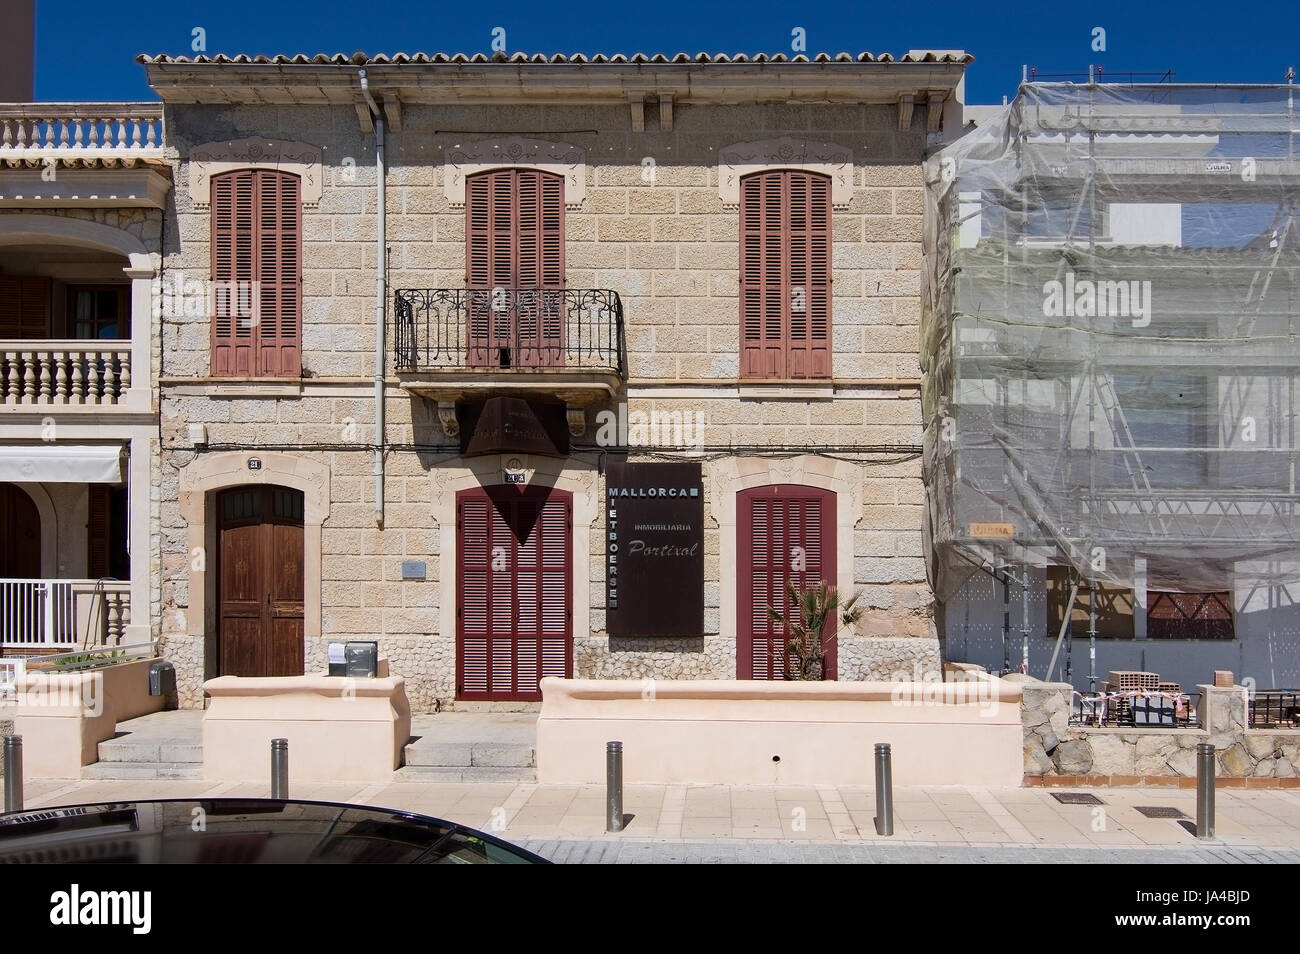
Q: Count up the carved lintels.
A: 6